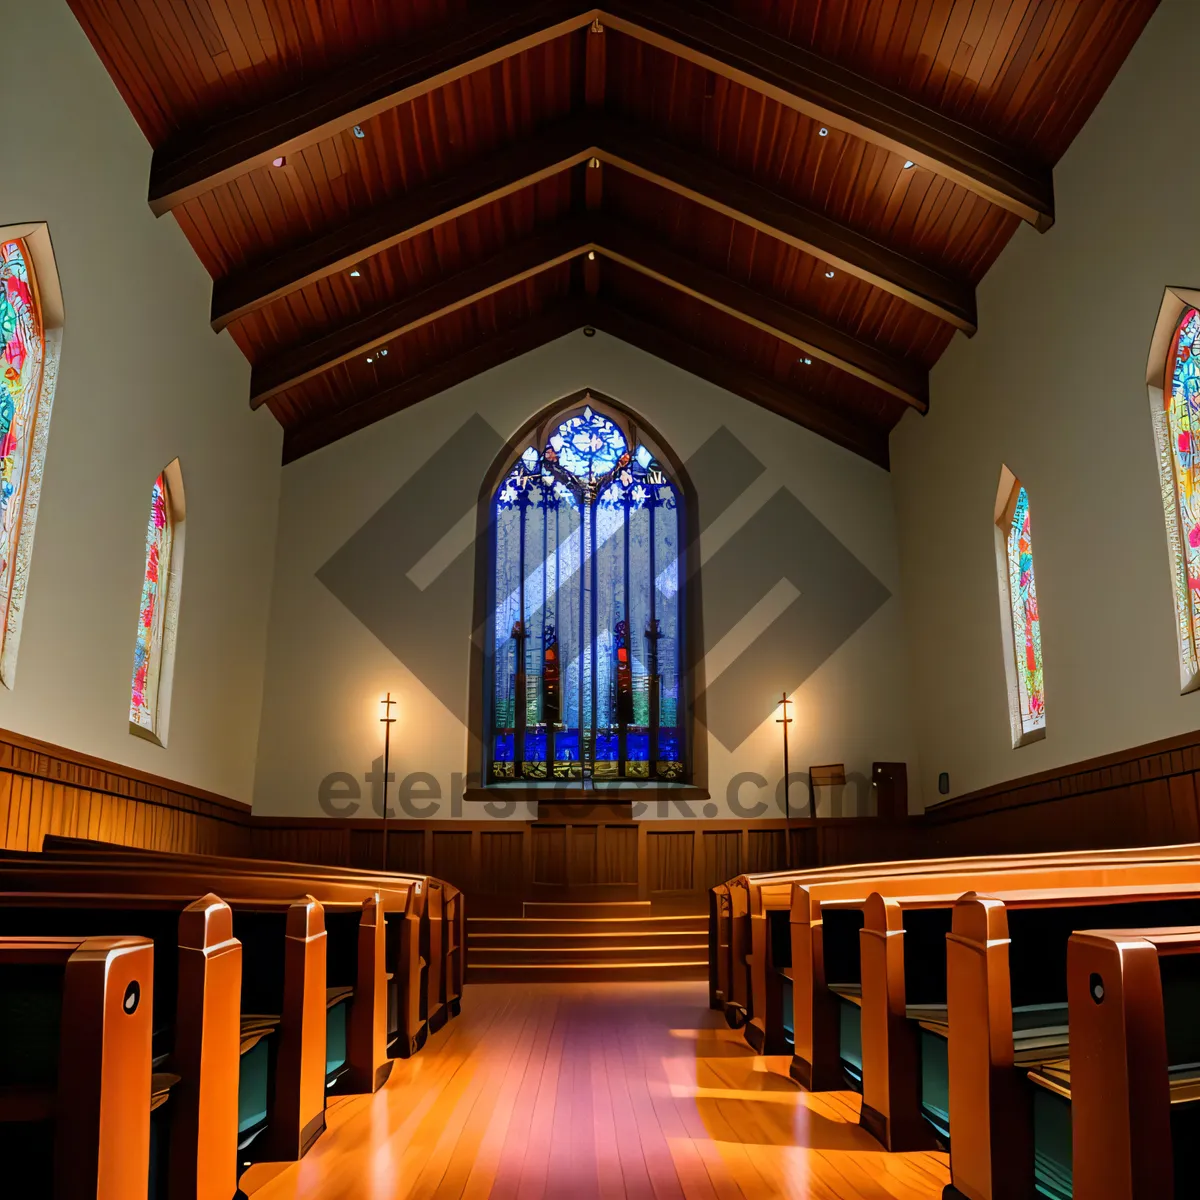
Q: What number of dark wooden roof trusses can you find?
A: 4